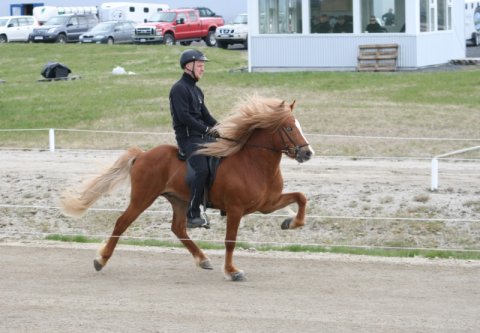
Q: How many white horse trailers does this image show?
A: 2